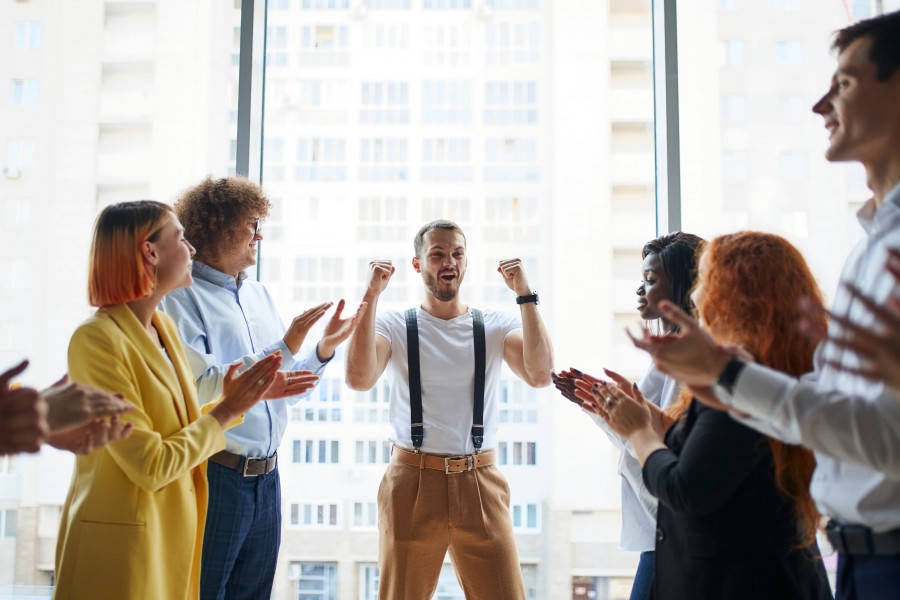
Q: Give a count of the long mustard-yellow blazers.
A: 1